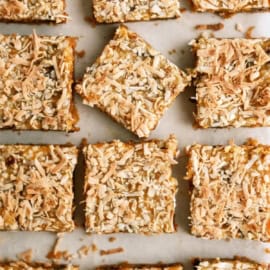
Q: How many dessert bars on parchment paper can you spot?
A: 12